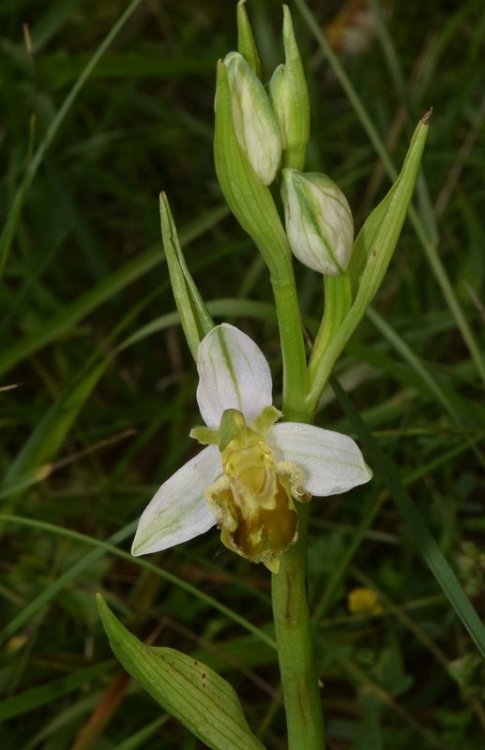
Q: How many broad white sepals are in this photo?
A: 3